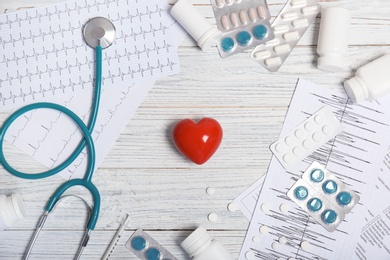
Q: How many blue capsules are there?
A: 11